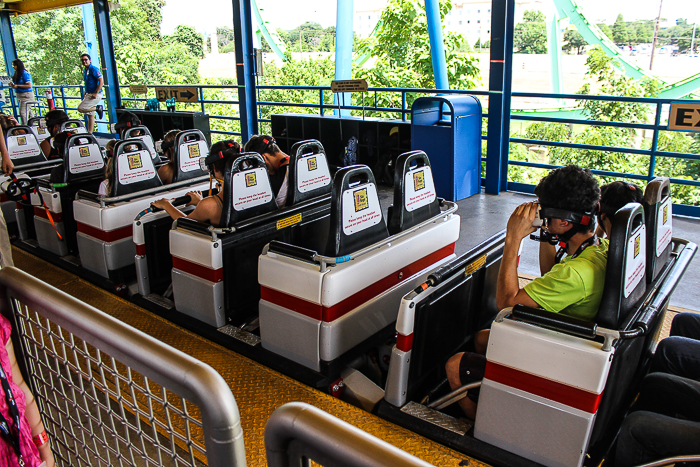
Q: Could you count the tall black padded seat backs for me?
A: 13